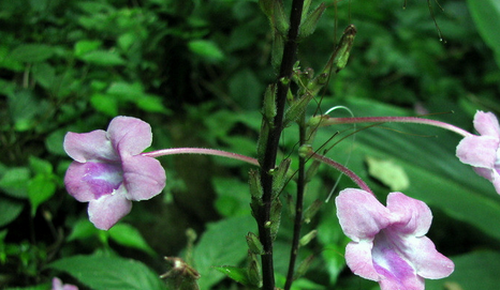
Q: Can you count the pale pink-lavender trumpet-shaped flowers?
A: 3